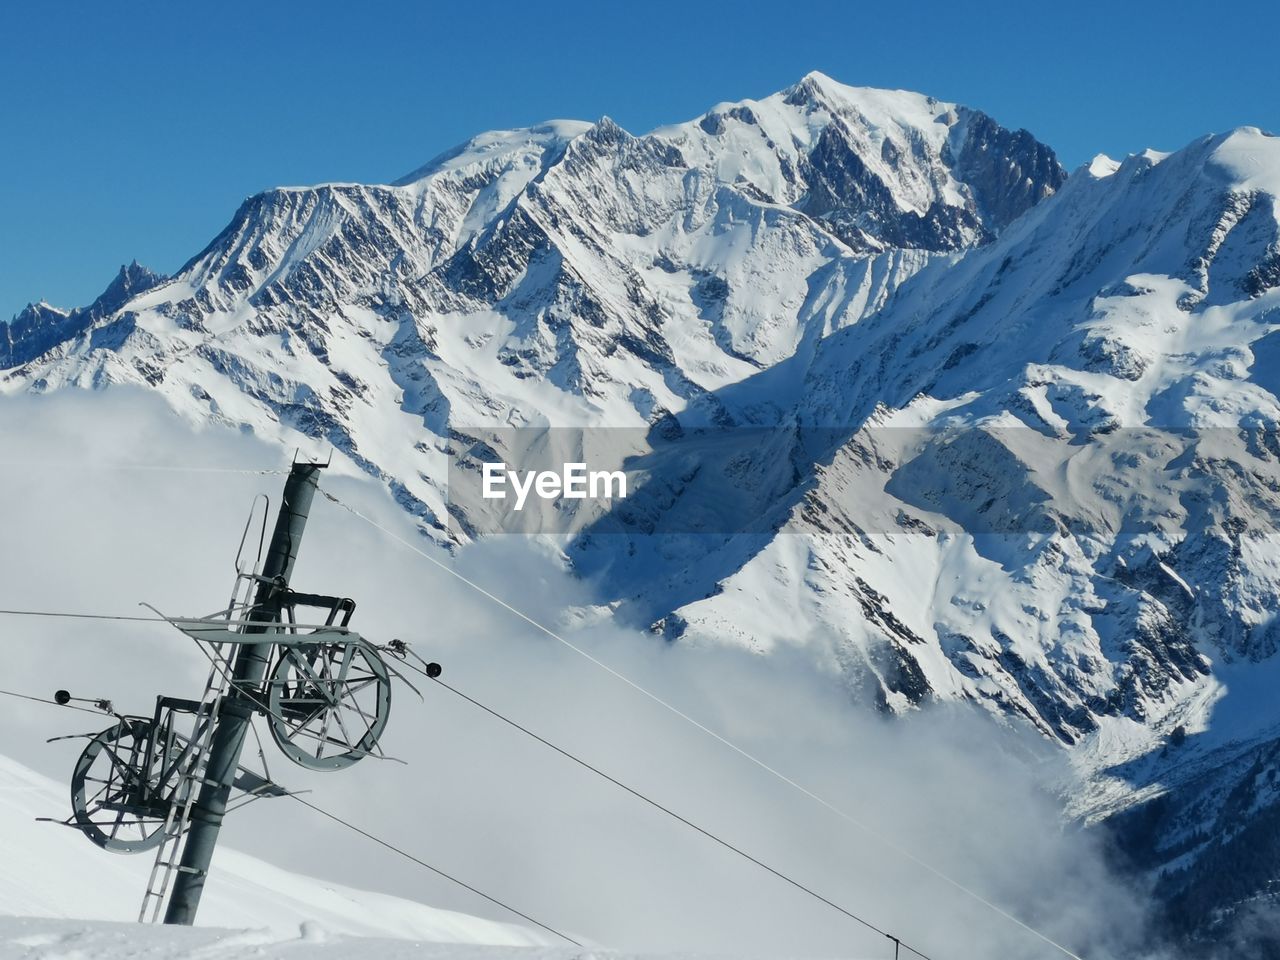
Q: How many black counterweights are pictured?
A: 2